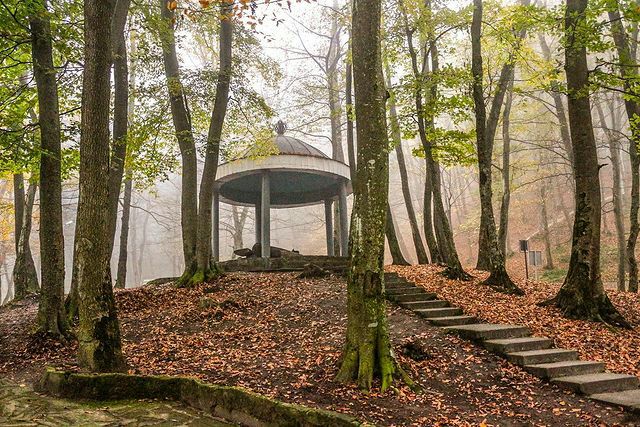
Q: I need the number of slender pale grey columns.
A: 5